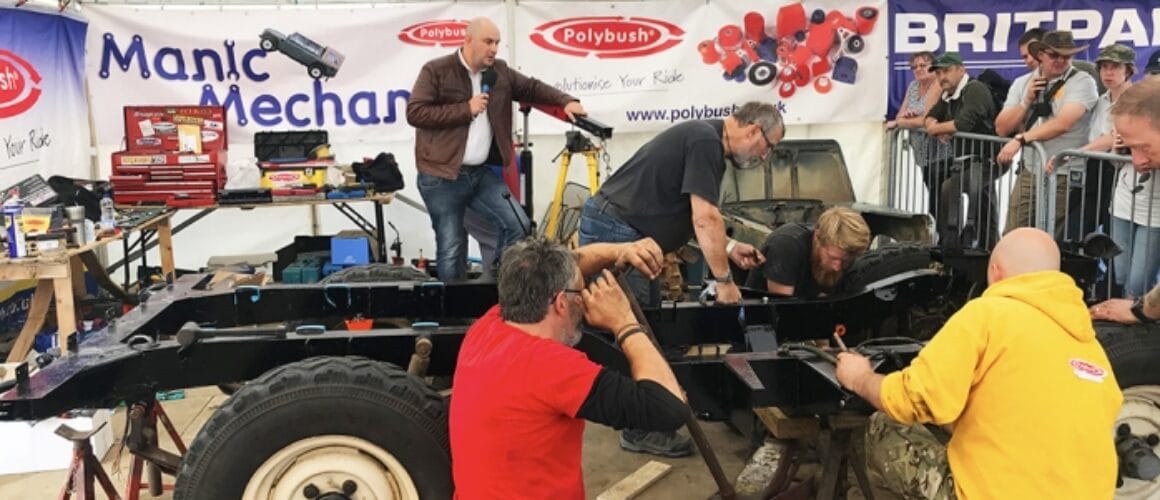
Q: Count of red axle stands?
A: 2